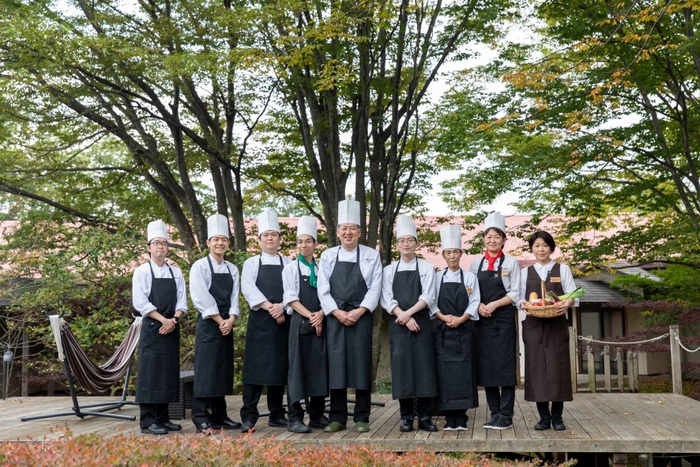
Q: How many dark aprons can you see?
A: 9